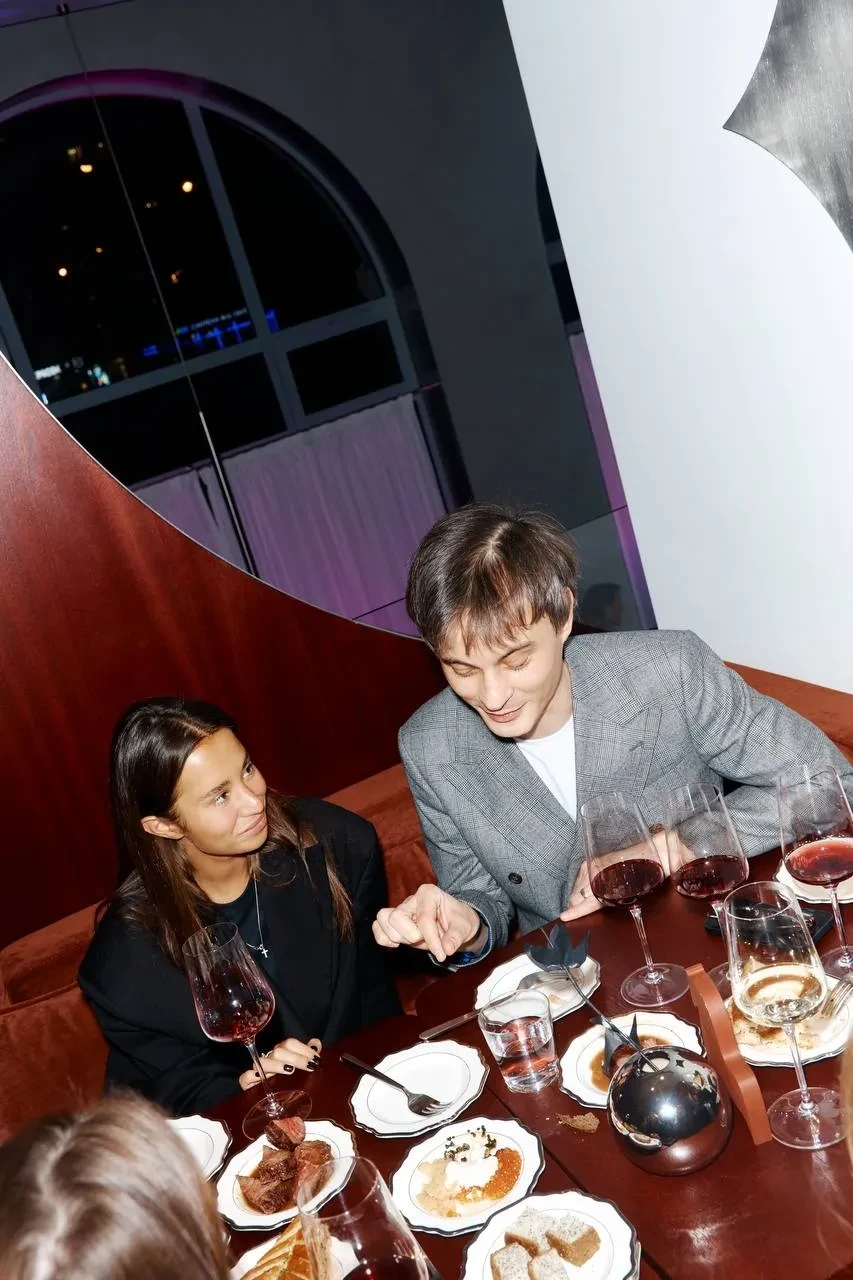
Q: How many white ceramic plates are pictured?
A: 10